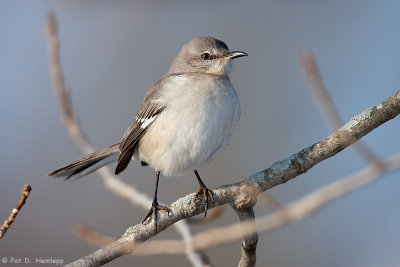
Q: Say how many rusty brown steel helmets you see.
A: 0